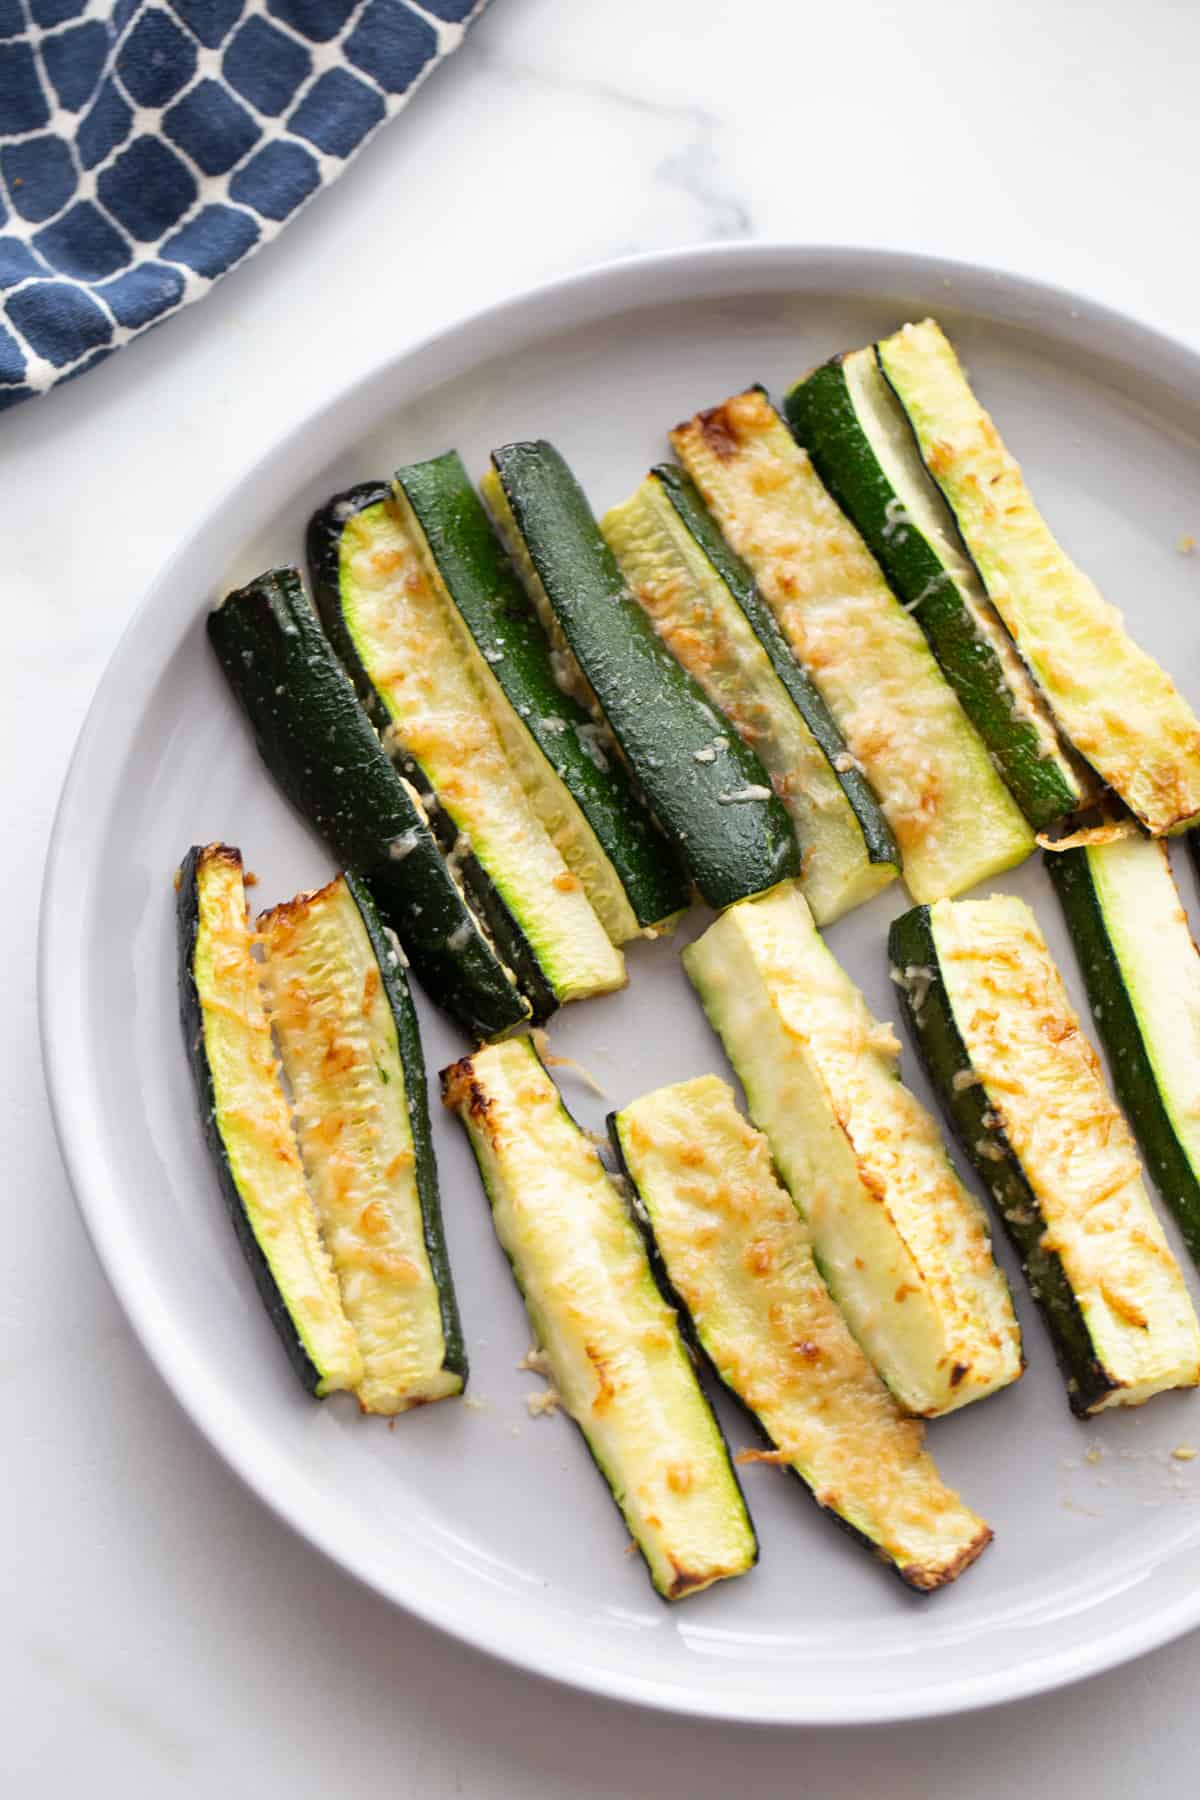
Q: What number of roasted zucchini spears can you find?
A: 15